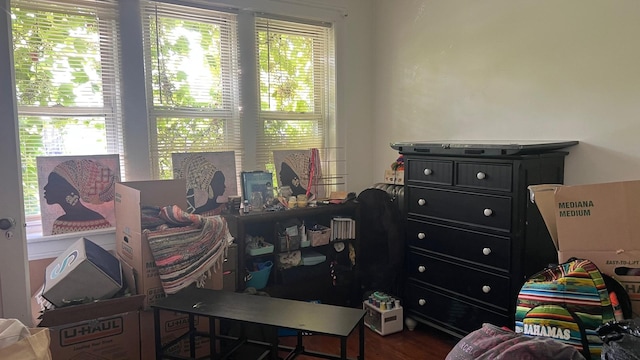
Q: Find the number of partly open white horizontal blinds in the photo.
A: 3